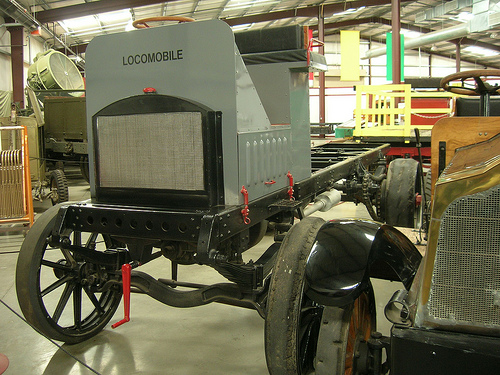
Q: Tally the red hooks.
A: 2